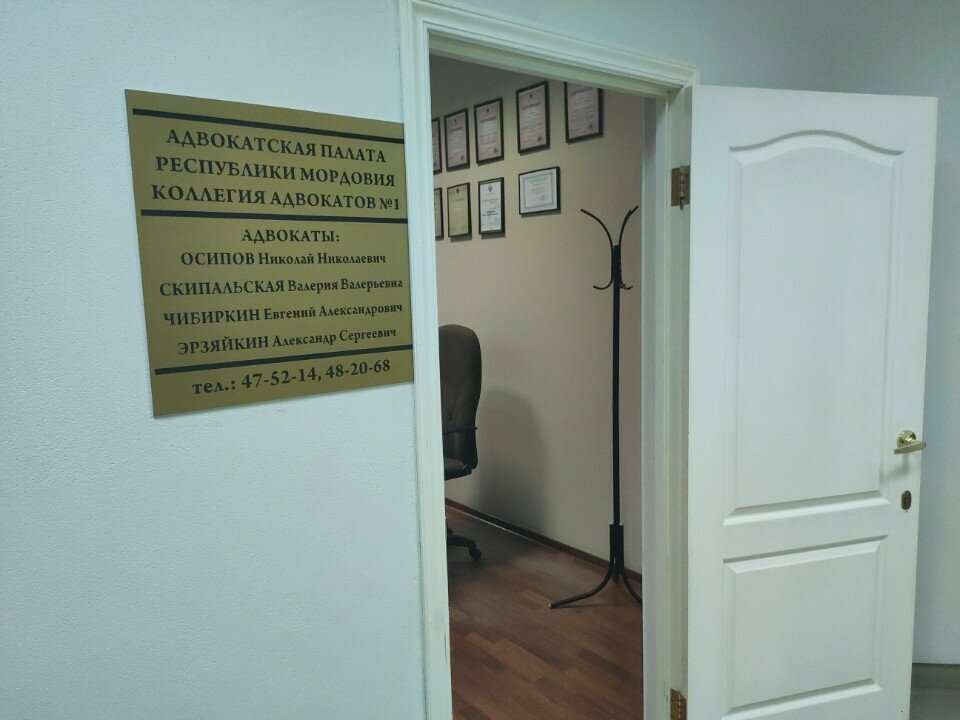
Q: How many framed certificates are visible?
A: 9